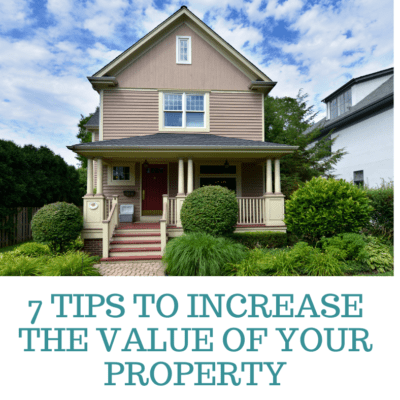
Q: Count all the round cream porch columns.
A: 6